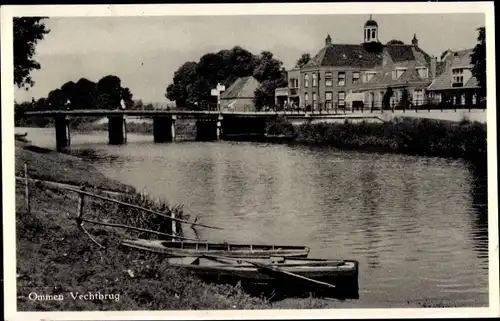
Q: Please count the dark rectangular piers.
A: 4